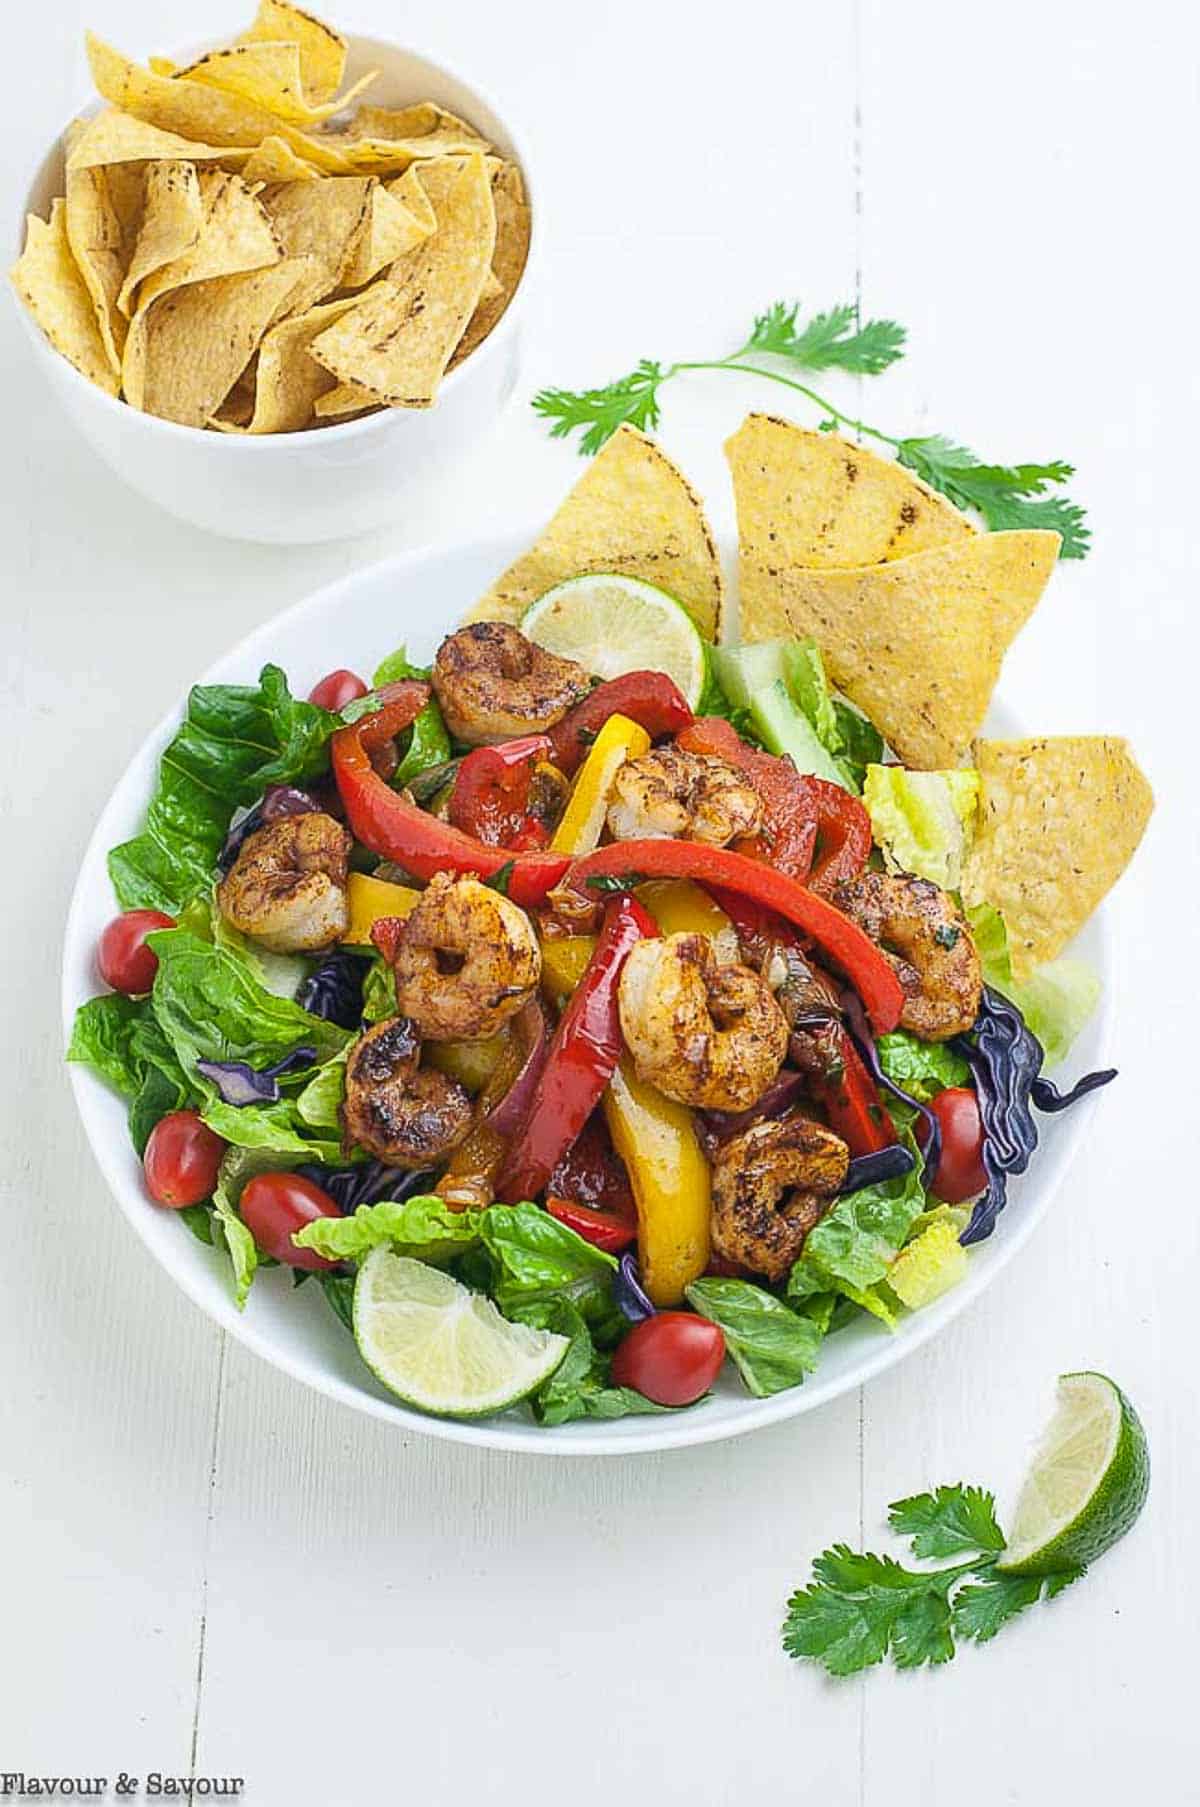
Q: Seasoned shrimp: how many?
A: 8